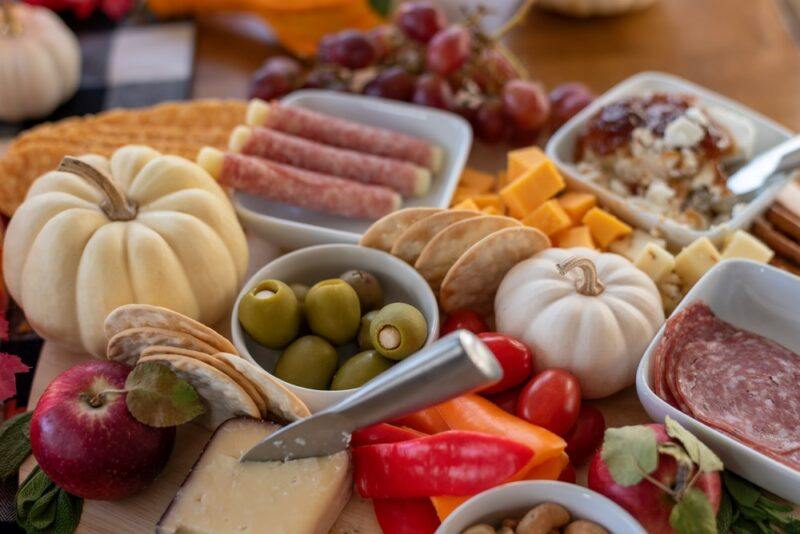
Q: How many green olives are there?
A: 8